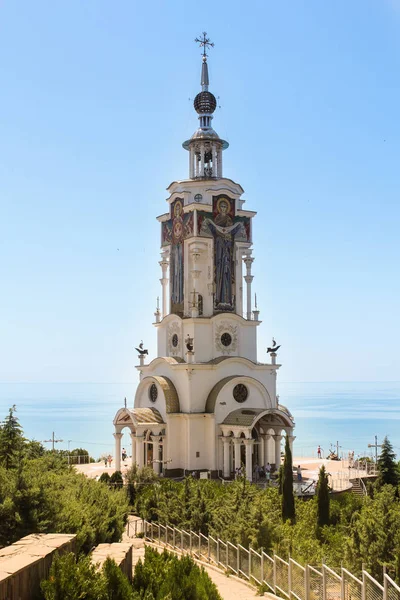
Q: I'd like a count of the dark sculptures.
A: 3